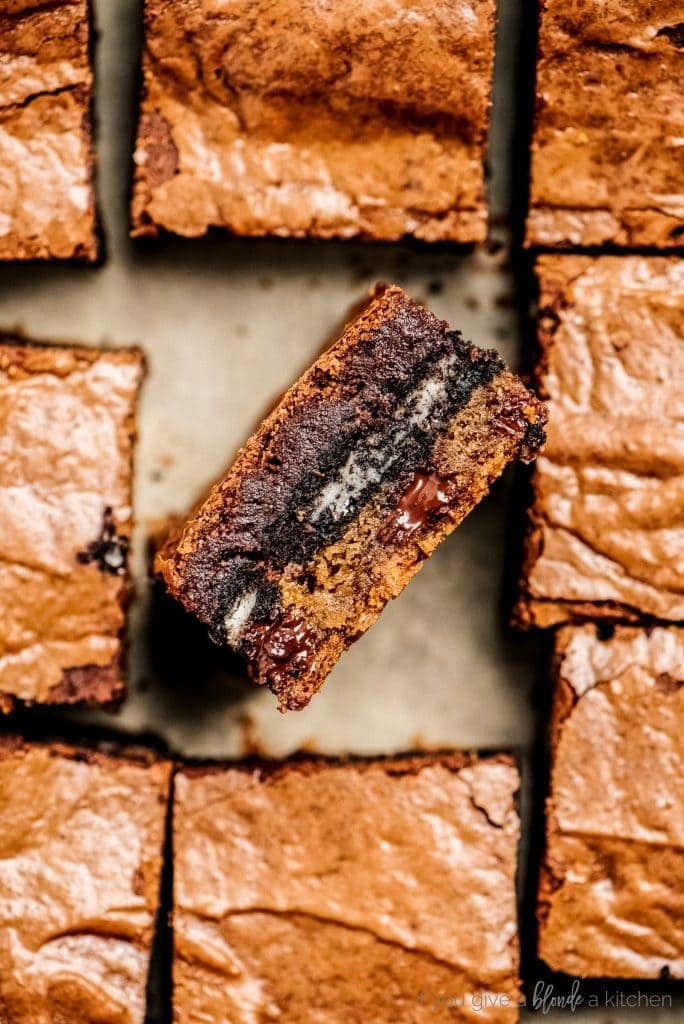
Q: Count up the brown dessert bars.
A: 9